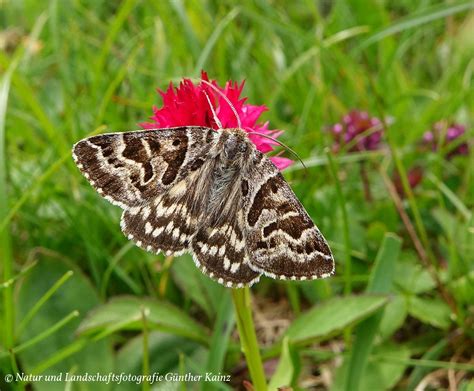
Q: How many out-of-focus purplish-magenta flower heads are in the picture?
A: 2